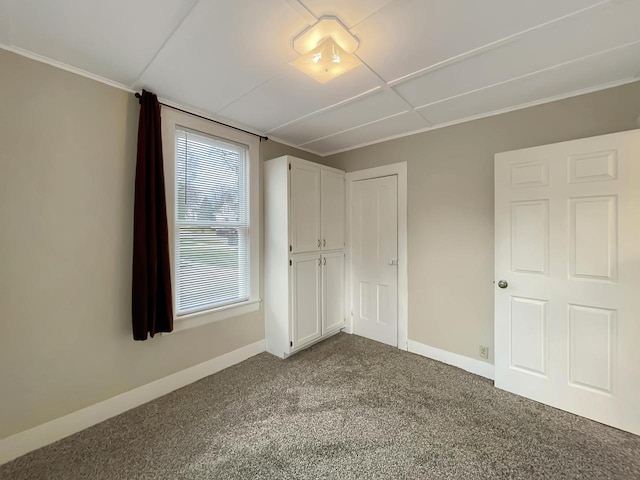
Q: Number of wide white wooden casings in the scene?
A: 2